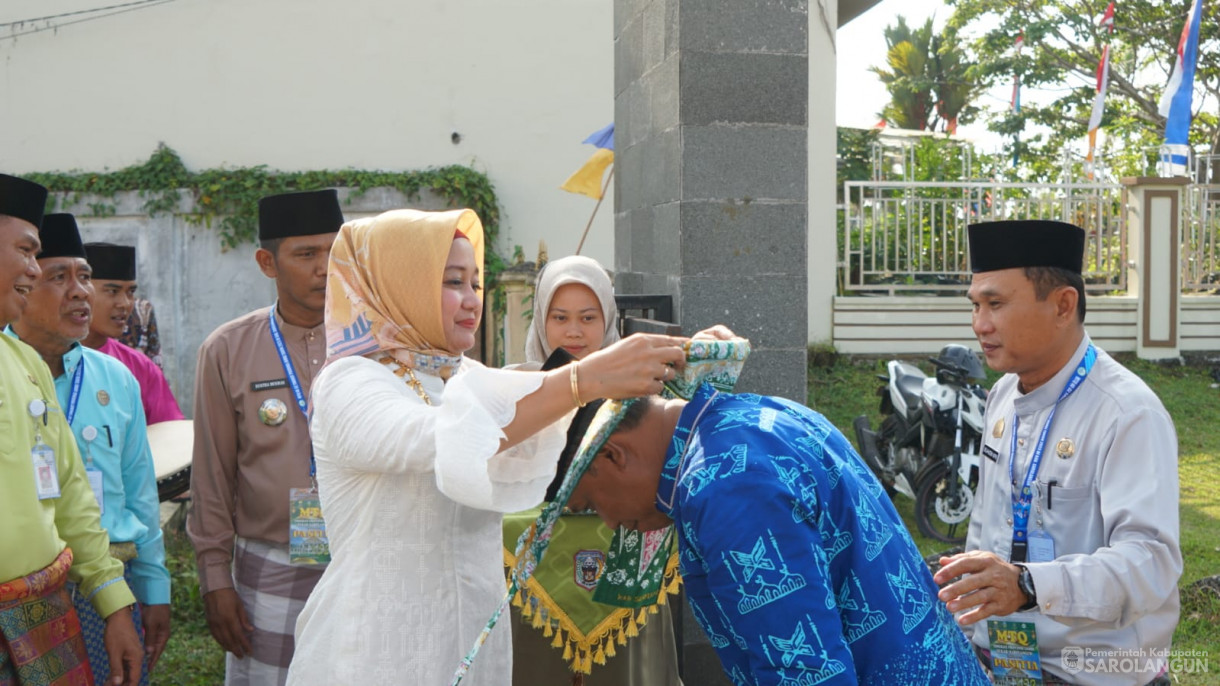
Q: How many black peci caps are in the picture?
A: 6